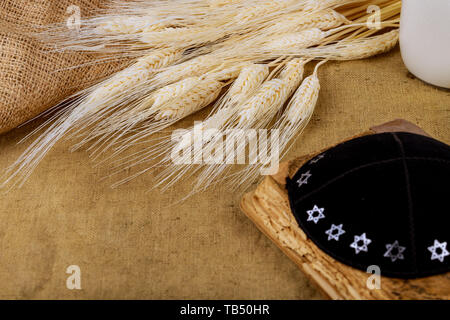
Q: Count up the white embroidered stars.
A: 7